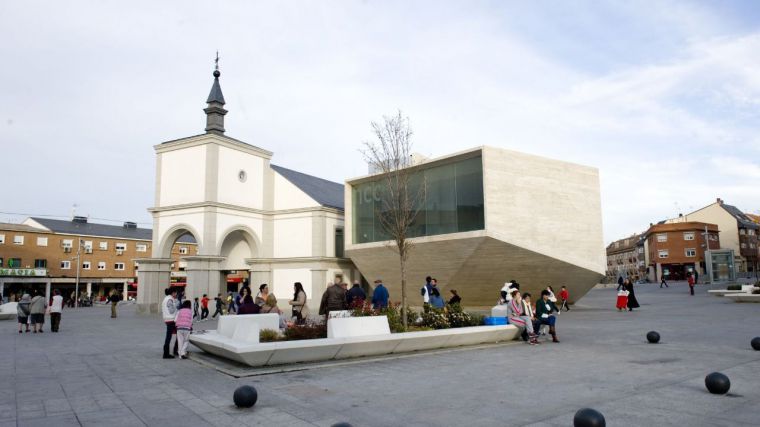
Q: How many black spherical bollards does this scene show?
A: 6